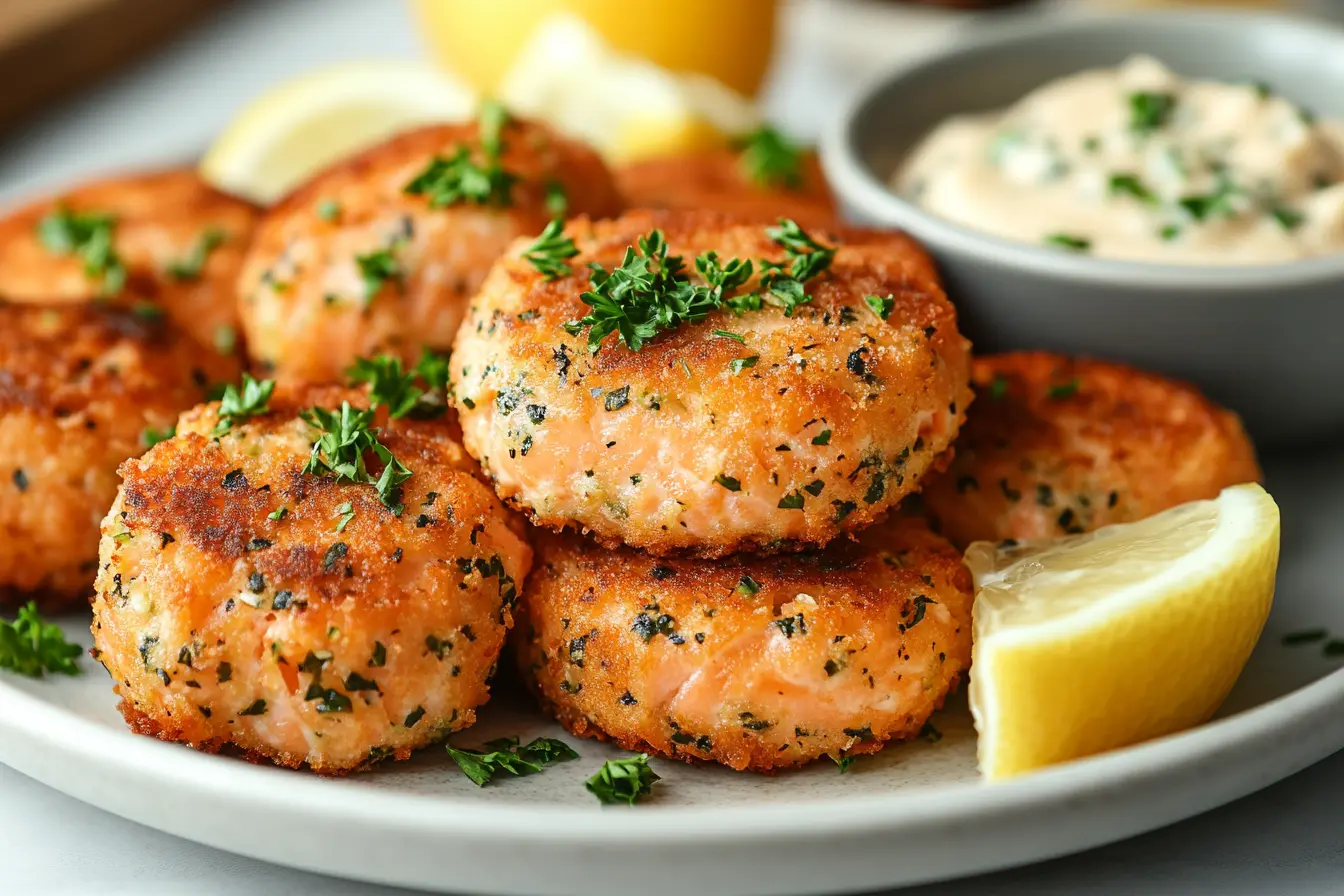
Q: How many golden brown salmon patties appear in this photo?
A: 8